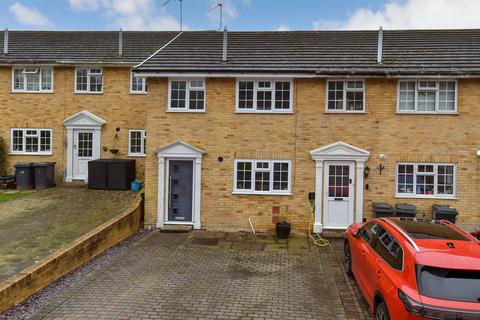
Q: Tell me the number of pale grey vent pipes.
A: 4